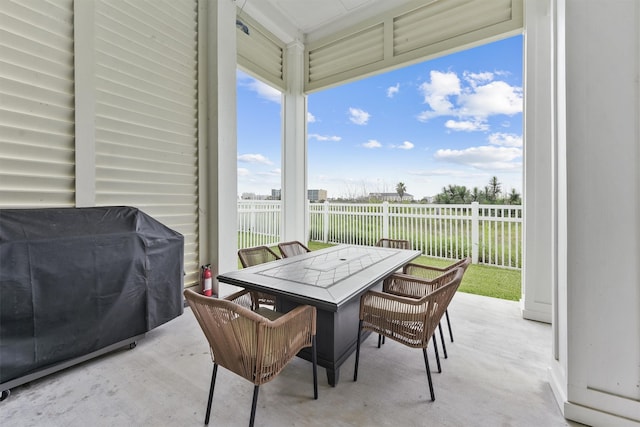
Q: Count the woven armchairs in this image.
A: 6